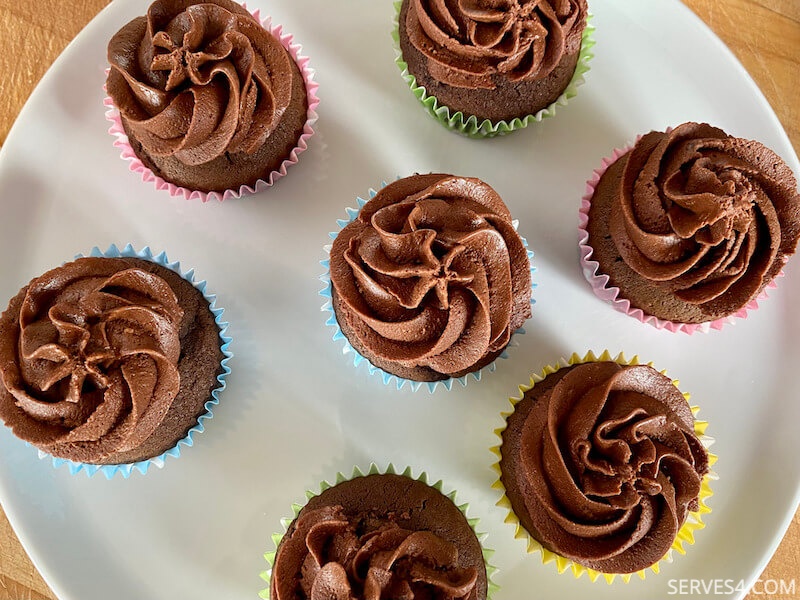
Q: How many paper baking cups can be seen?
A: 7